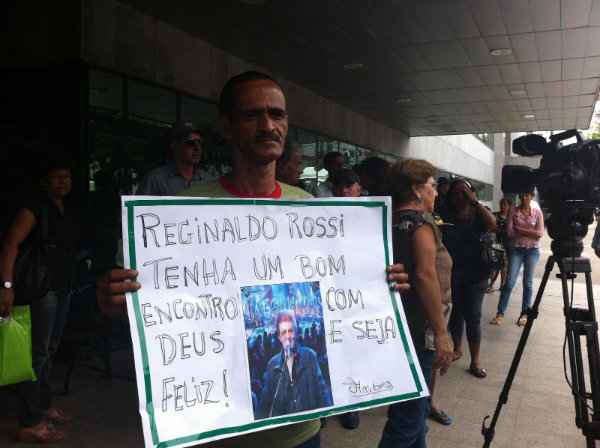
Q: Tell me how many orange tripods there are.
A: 0